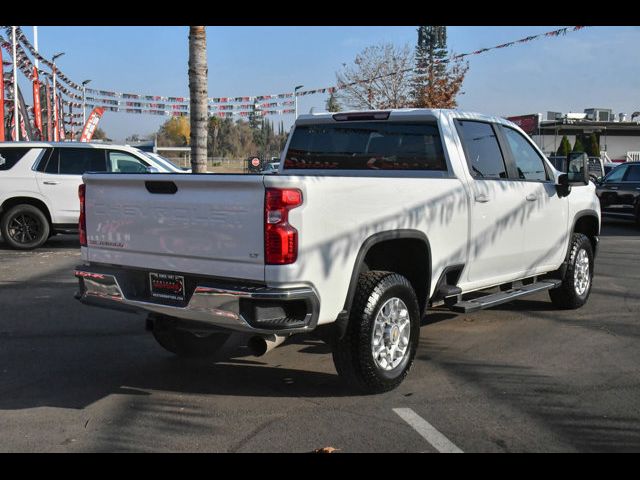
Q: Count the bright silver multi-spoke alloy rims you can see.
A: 2